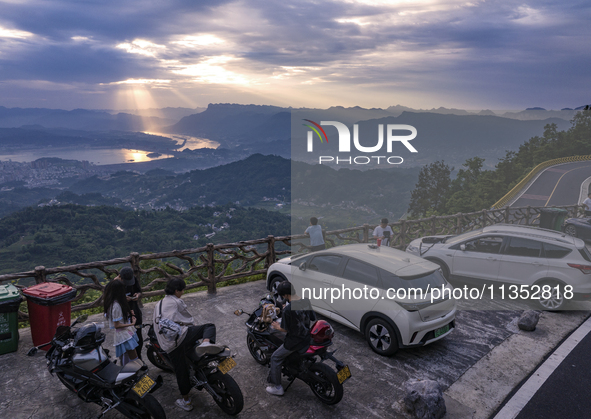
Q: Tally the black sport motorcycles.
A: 3